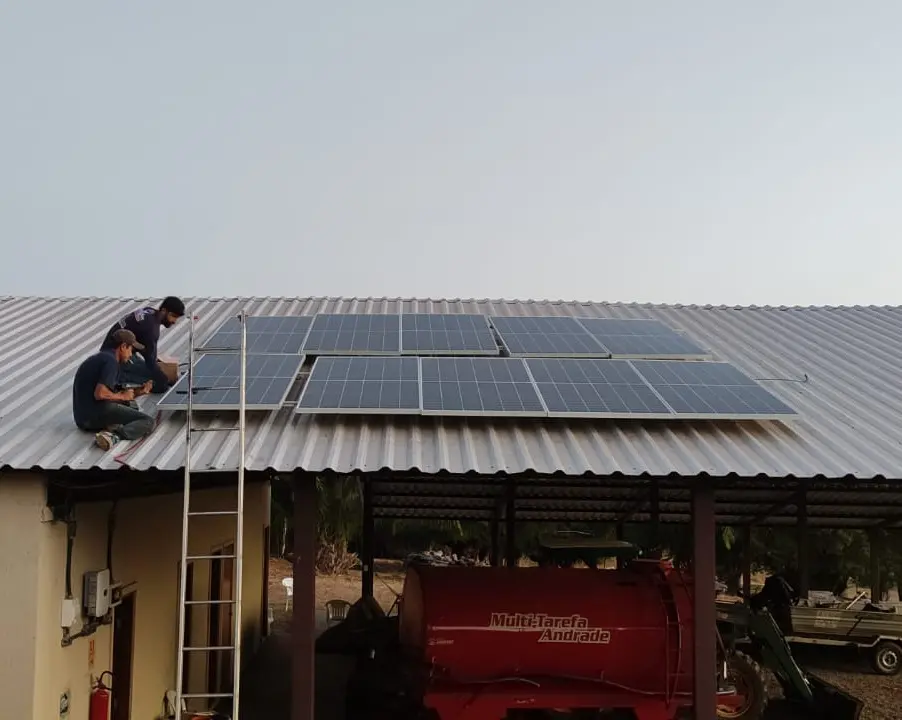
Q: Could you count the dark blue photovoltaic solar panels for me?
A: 10